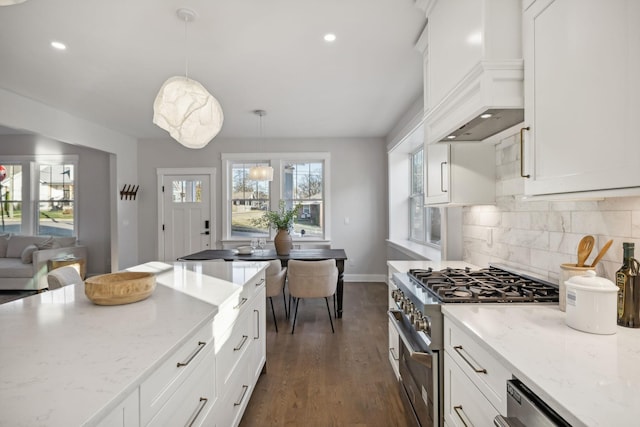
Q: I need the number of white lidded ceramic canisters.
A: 1